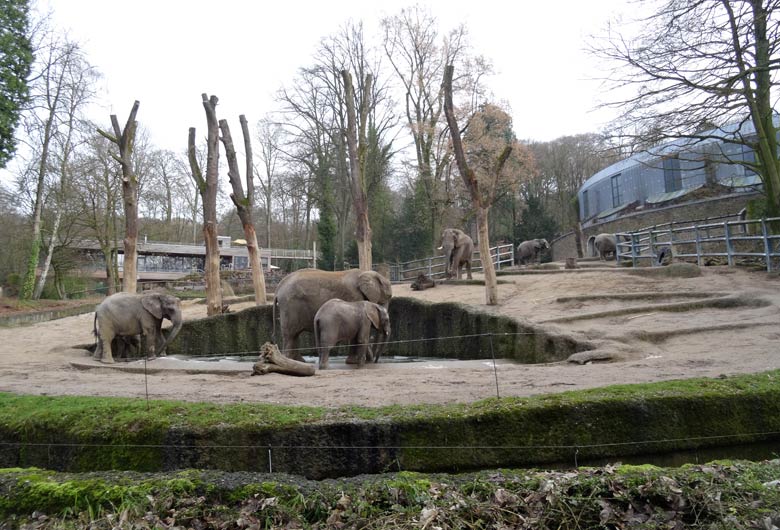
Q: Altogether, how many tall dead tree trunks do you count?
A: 5